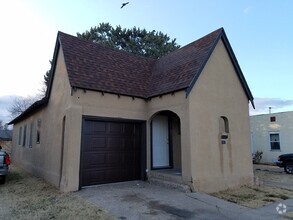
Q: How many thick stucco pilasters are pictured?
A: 1